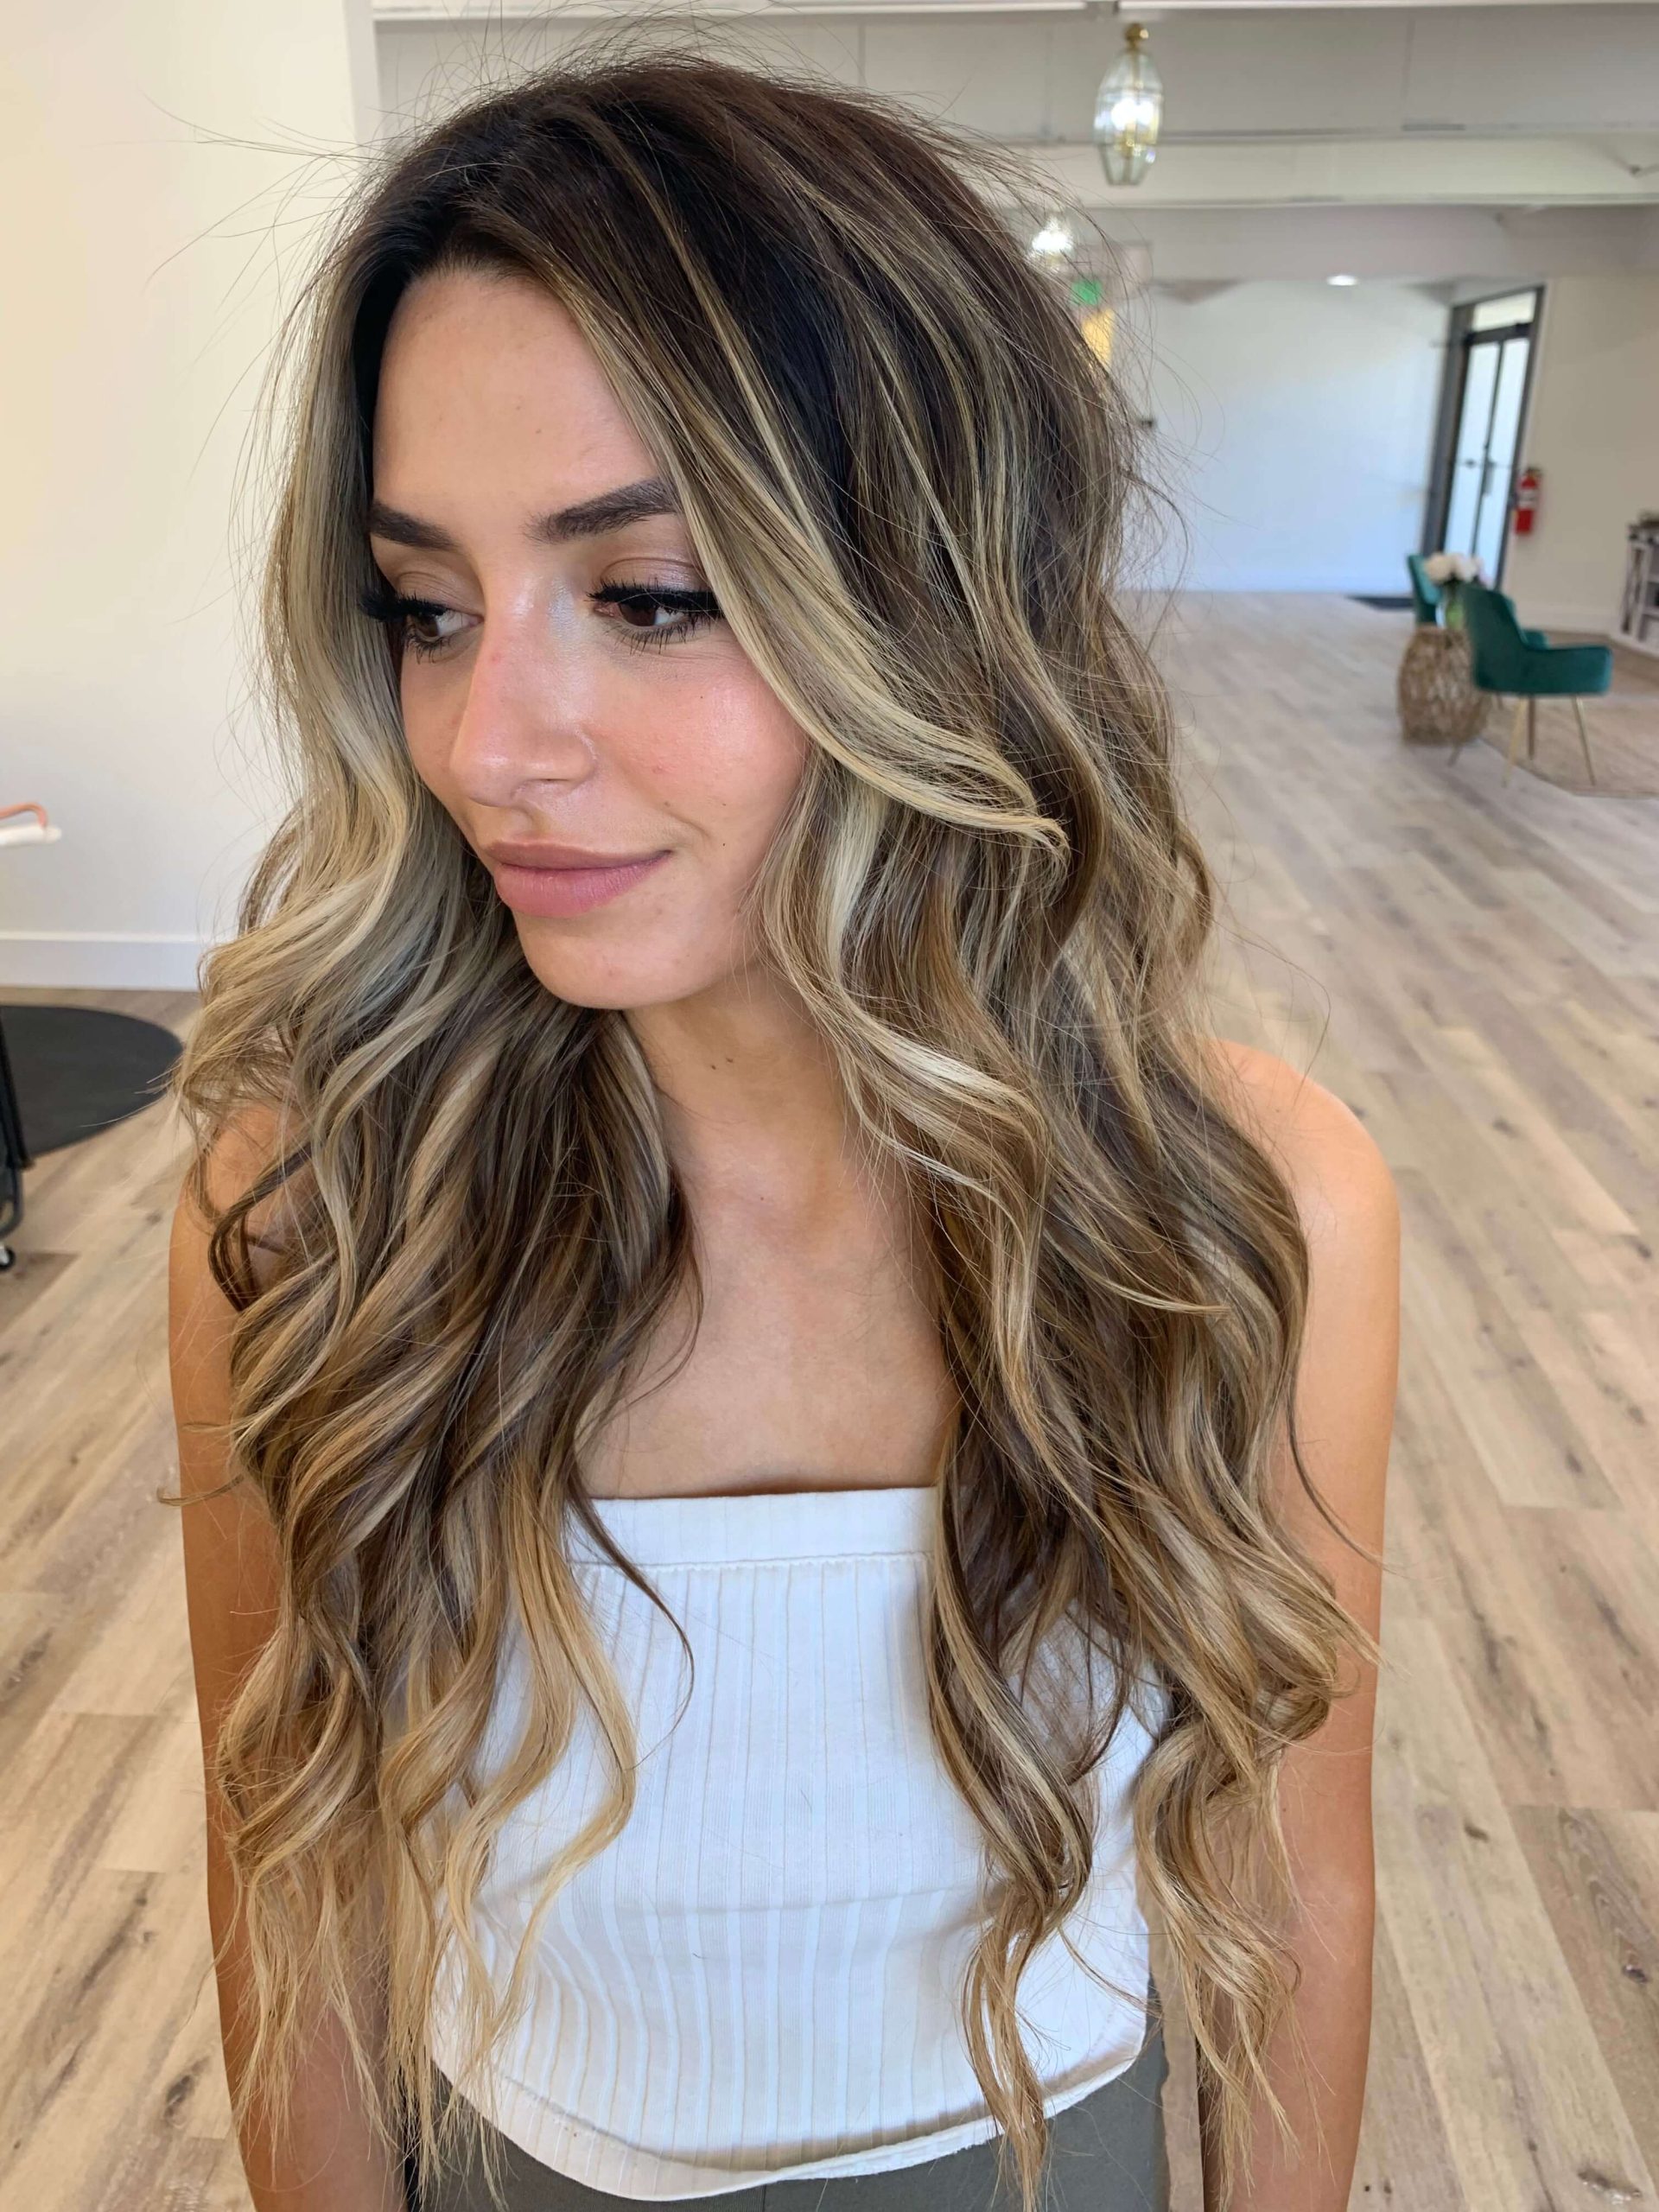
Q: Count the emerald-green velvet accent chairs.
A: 2